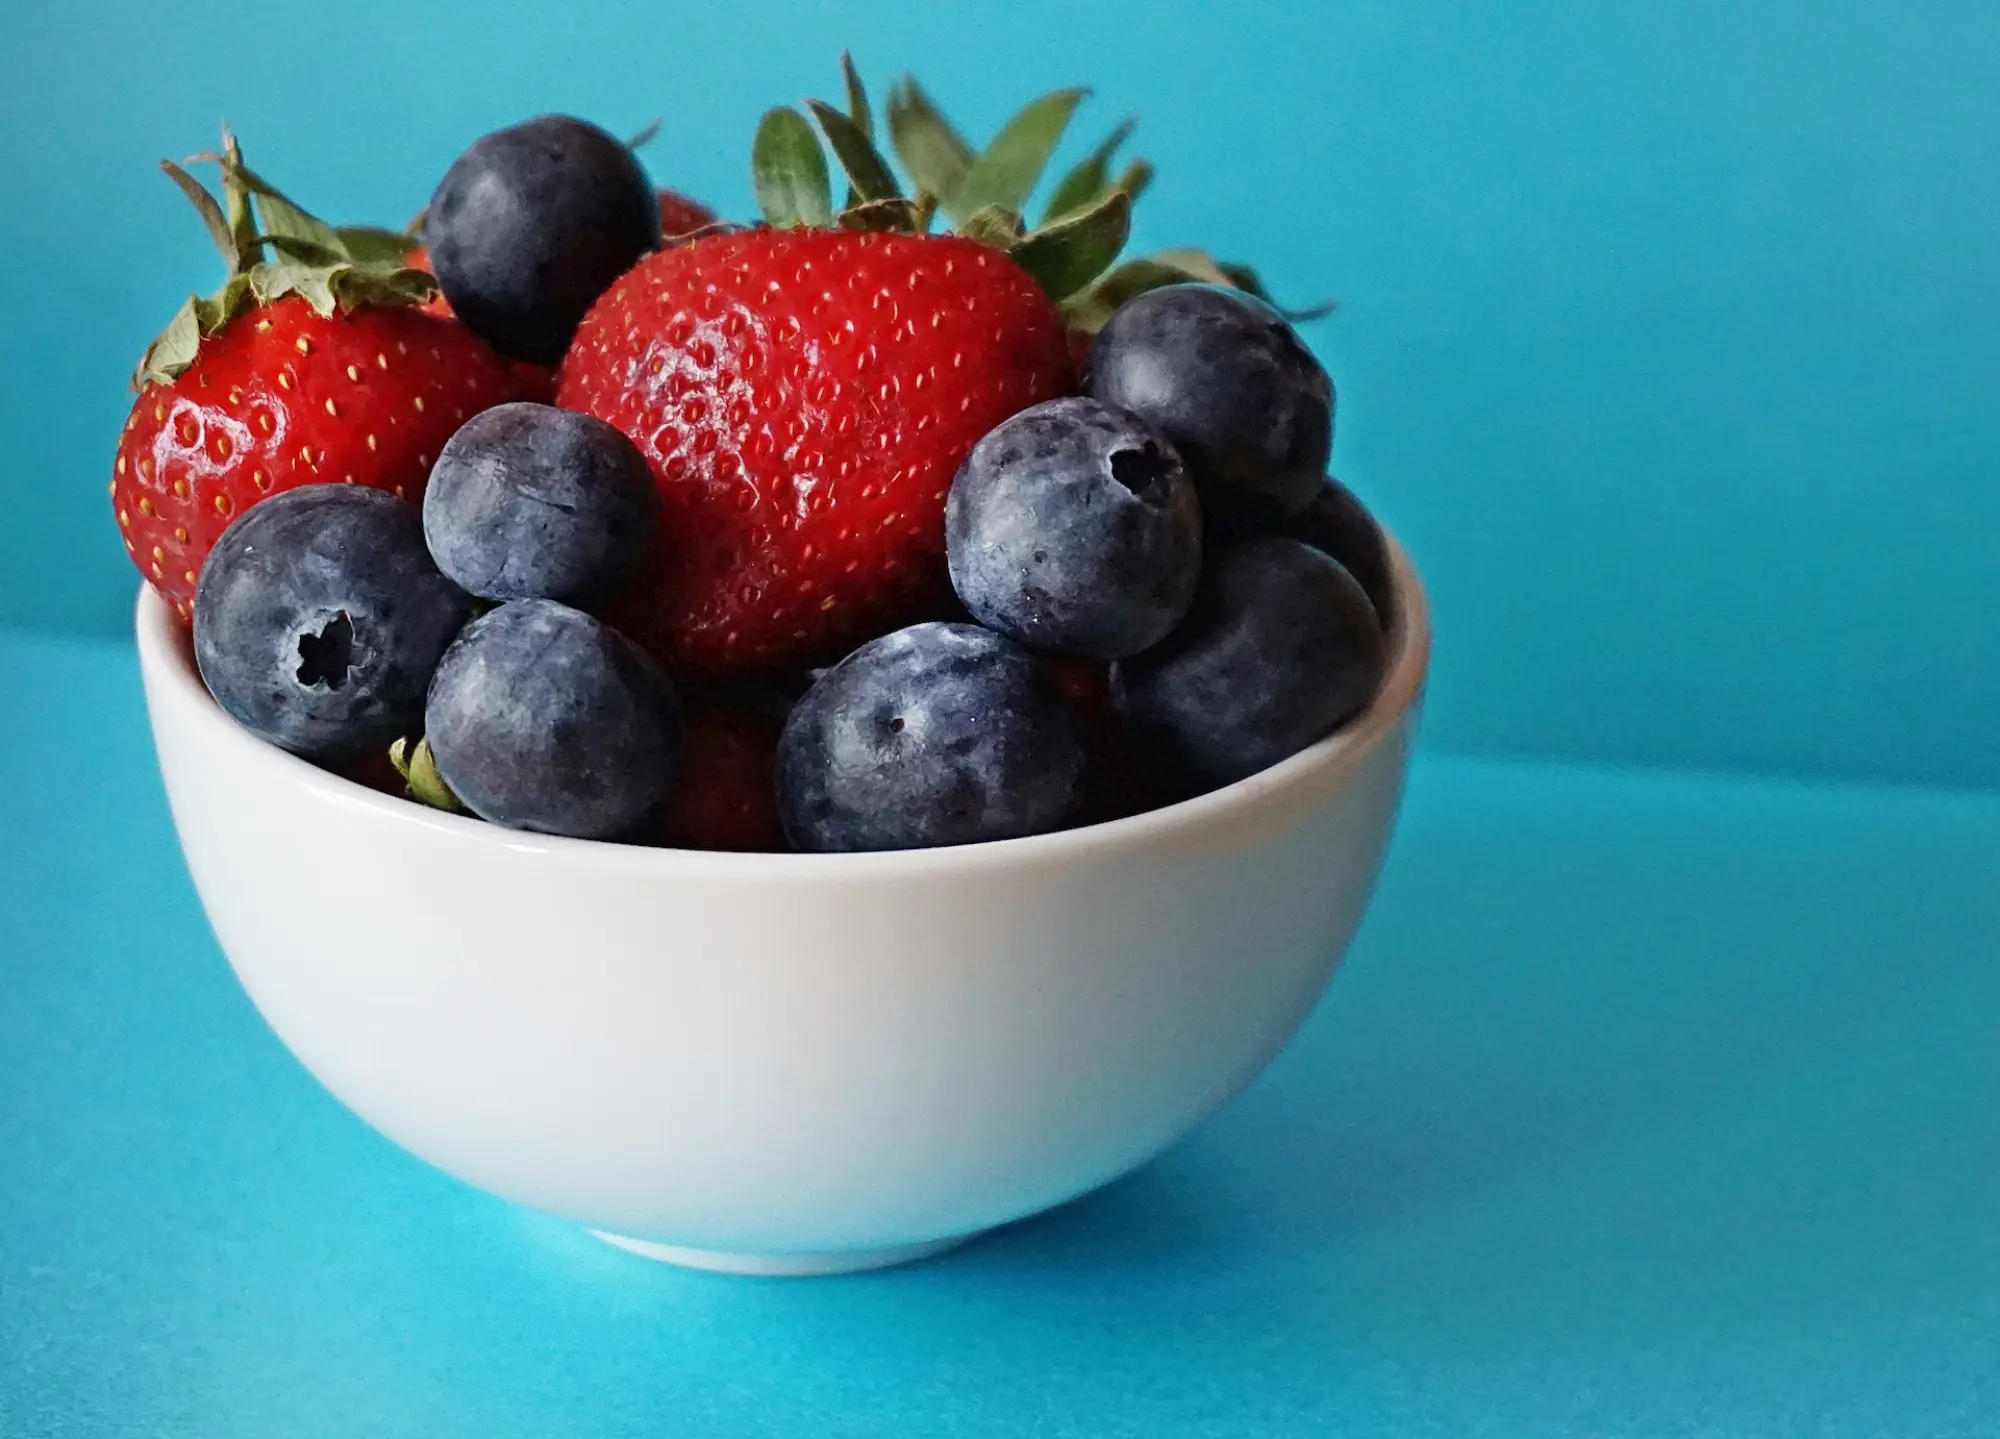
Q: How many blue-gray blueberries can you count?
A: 9